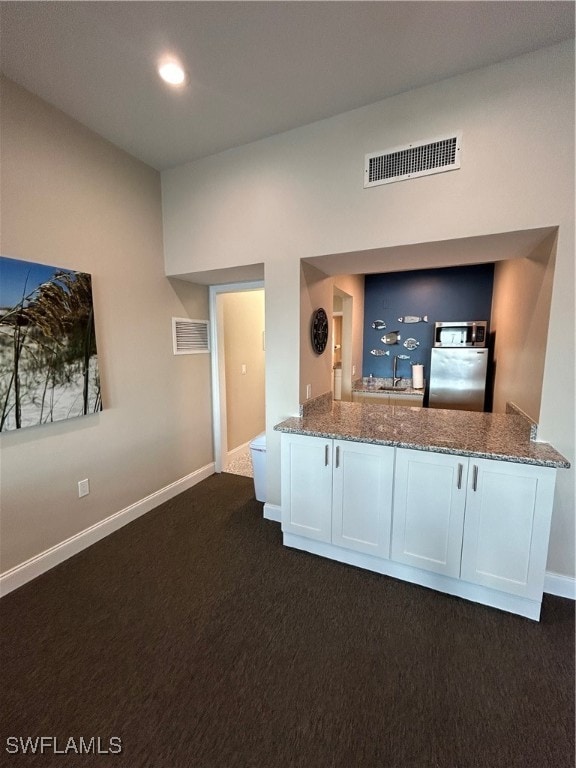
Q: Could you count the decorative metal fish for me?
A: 6